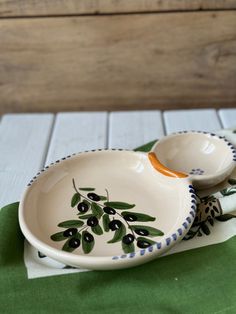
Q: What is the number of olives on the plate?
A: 12